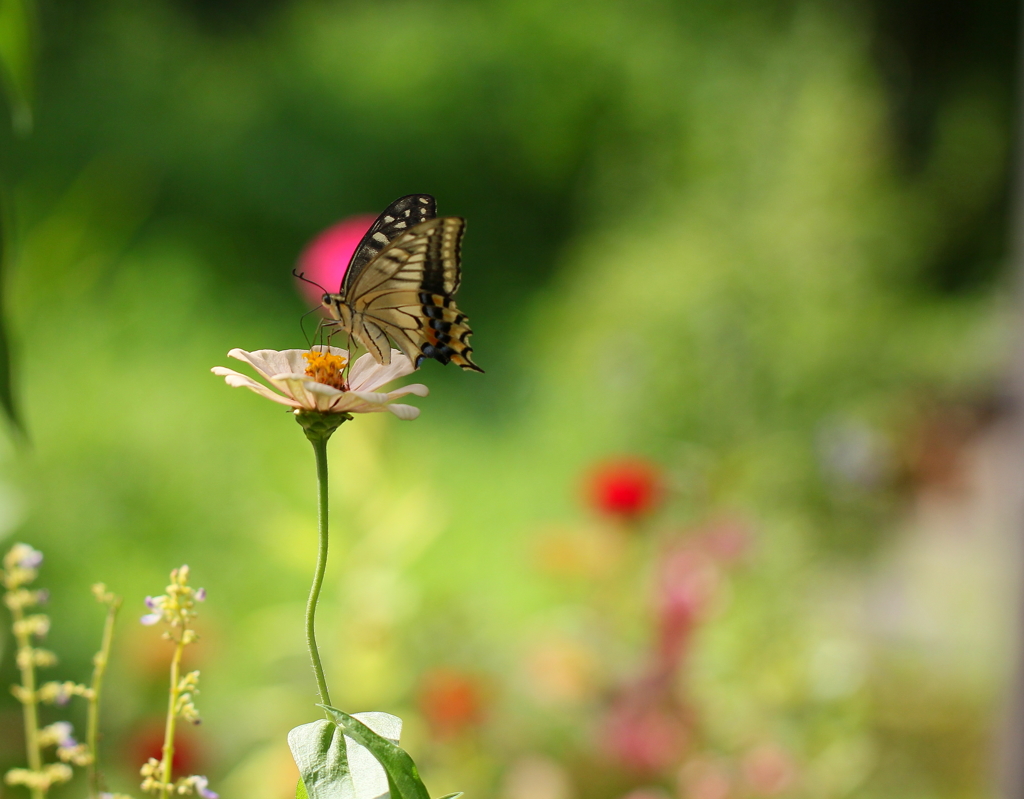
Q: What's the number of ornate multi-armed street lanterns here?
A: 0